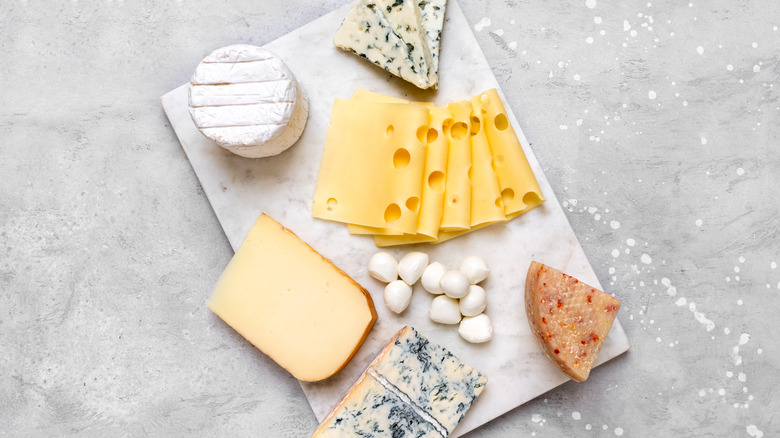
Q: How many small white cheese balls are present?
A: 9